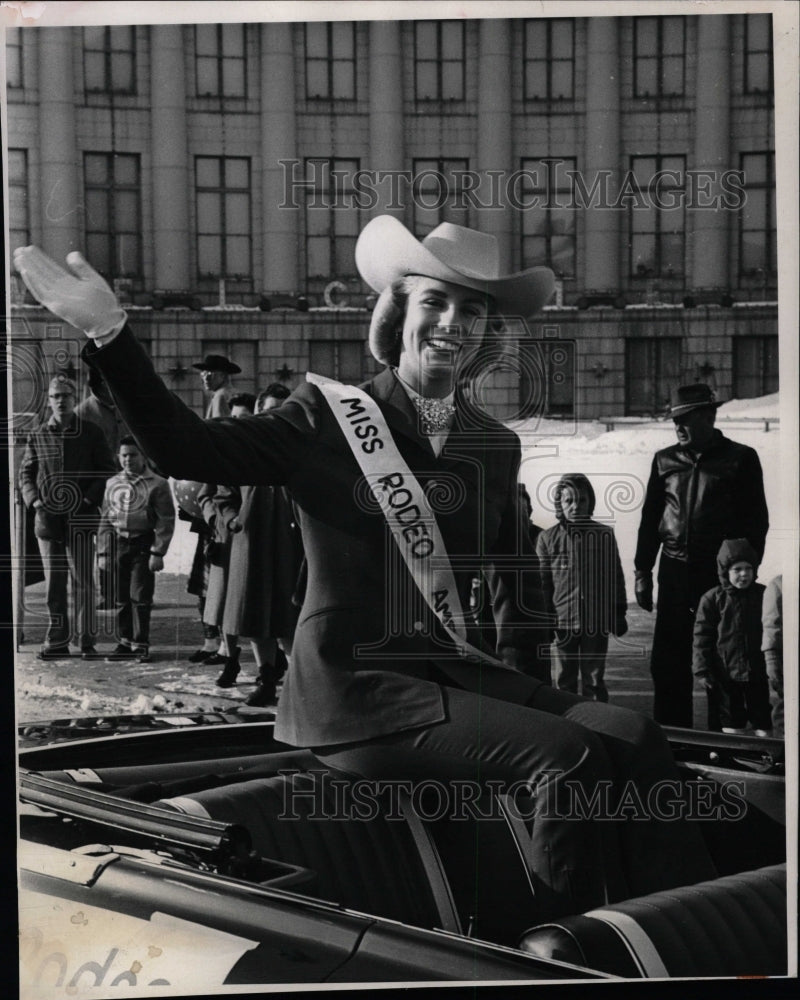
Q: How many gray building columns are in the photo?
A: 7